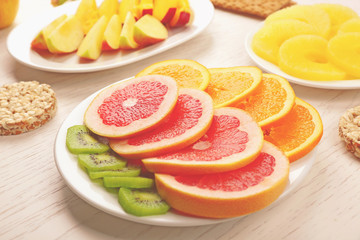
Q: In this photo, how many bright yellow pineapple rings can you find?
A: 6